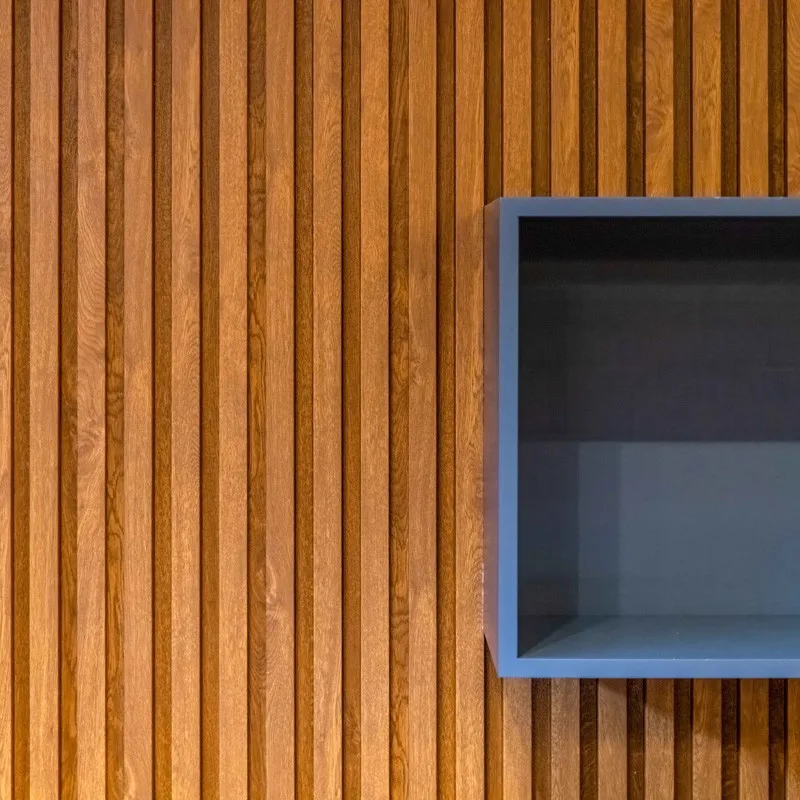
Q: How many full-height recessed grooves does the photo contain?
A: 10